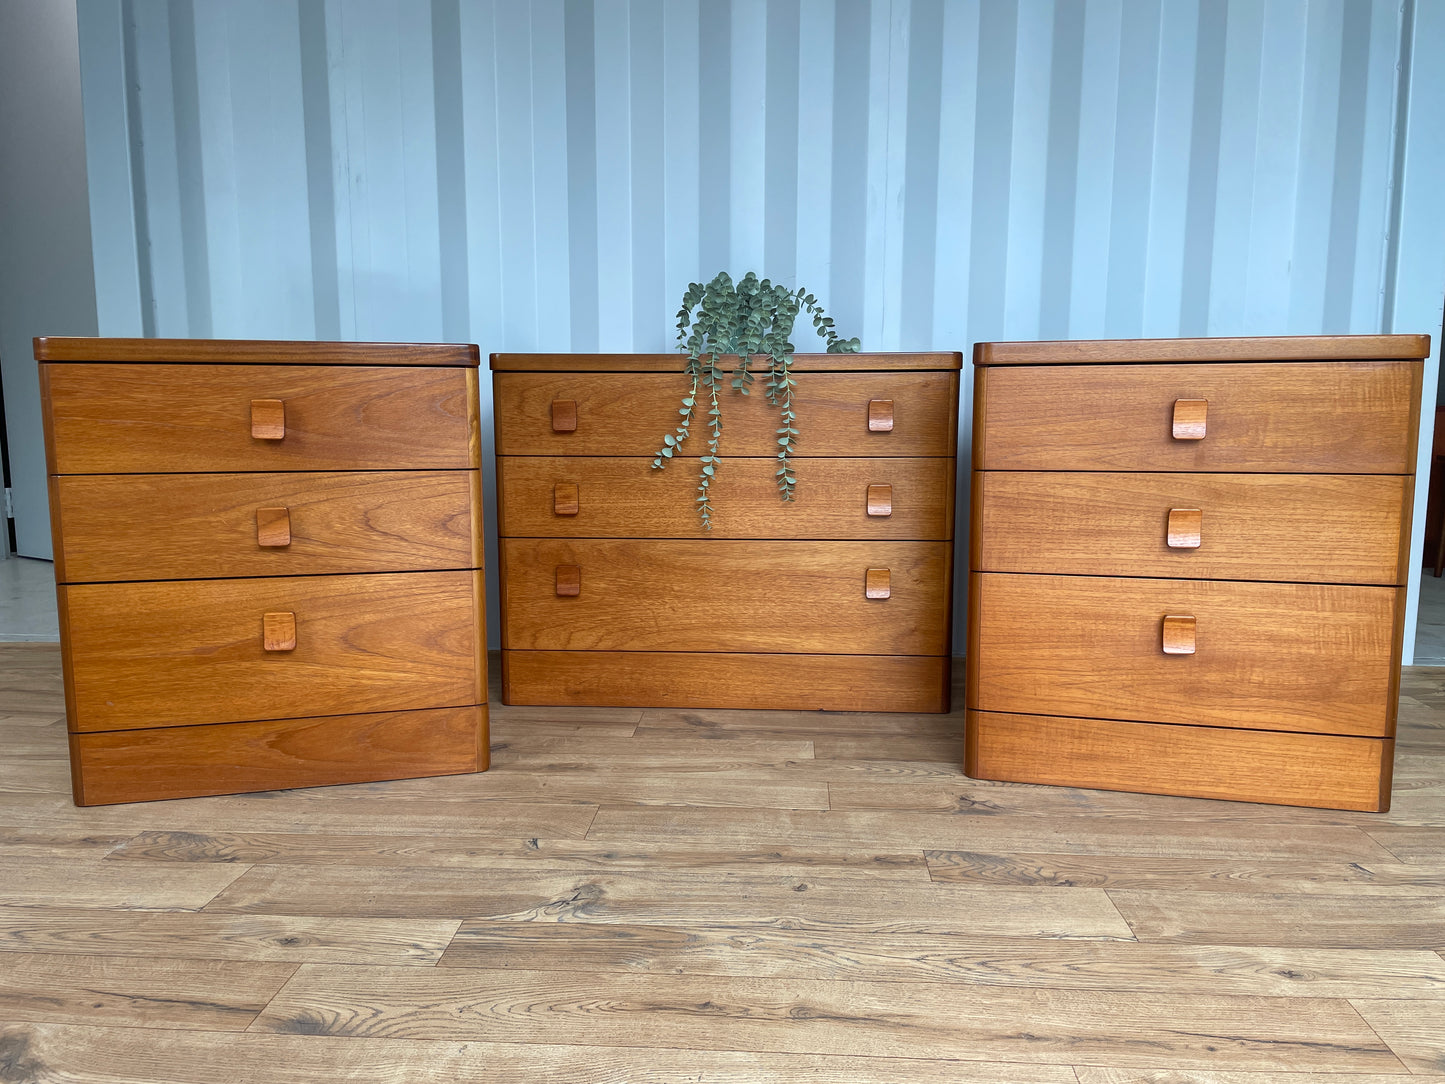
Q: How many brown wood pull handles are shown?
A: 12